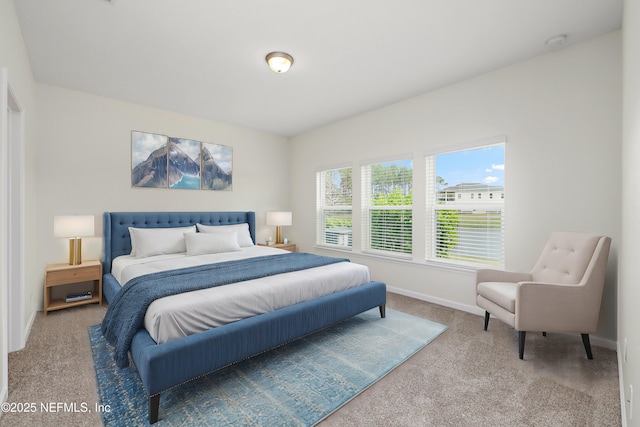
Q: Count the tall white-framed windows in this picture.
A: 3